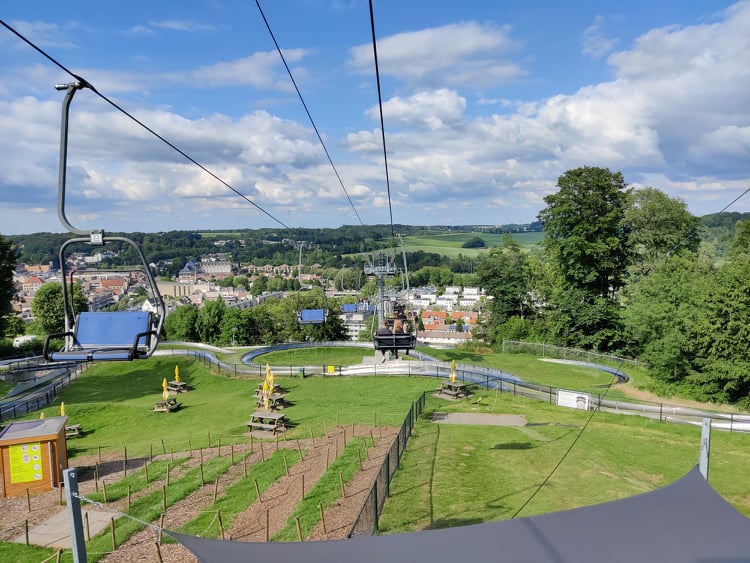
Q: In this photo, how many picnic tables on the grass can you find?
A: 7